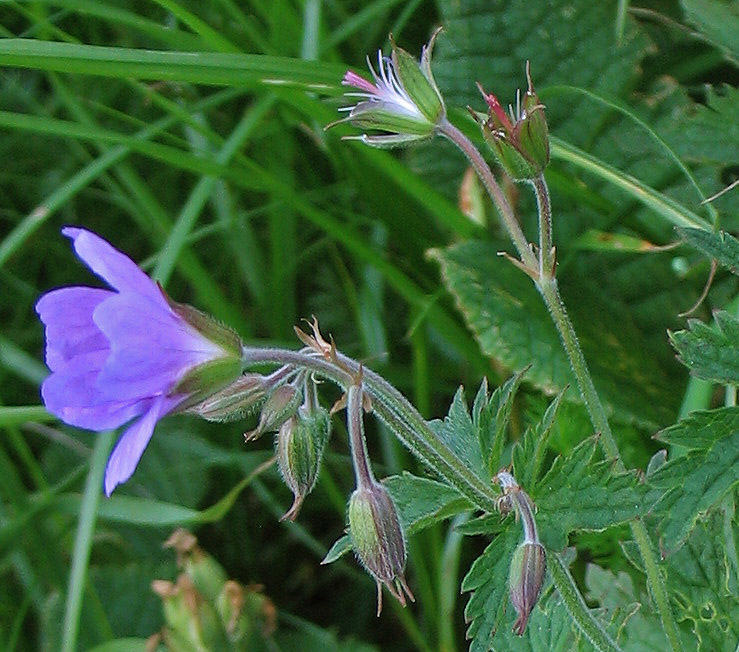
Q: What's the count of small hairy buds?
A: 5